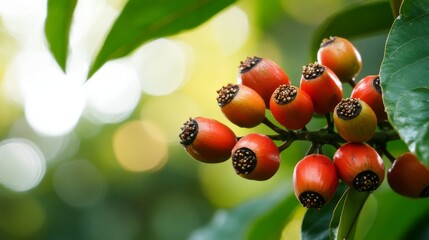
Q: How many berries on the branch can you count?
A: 12